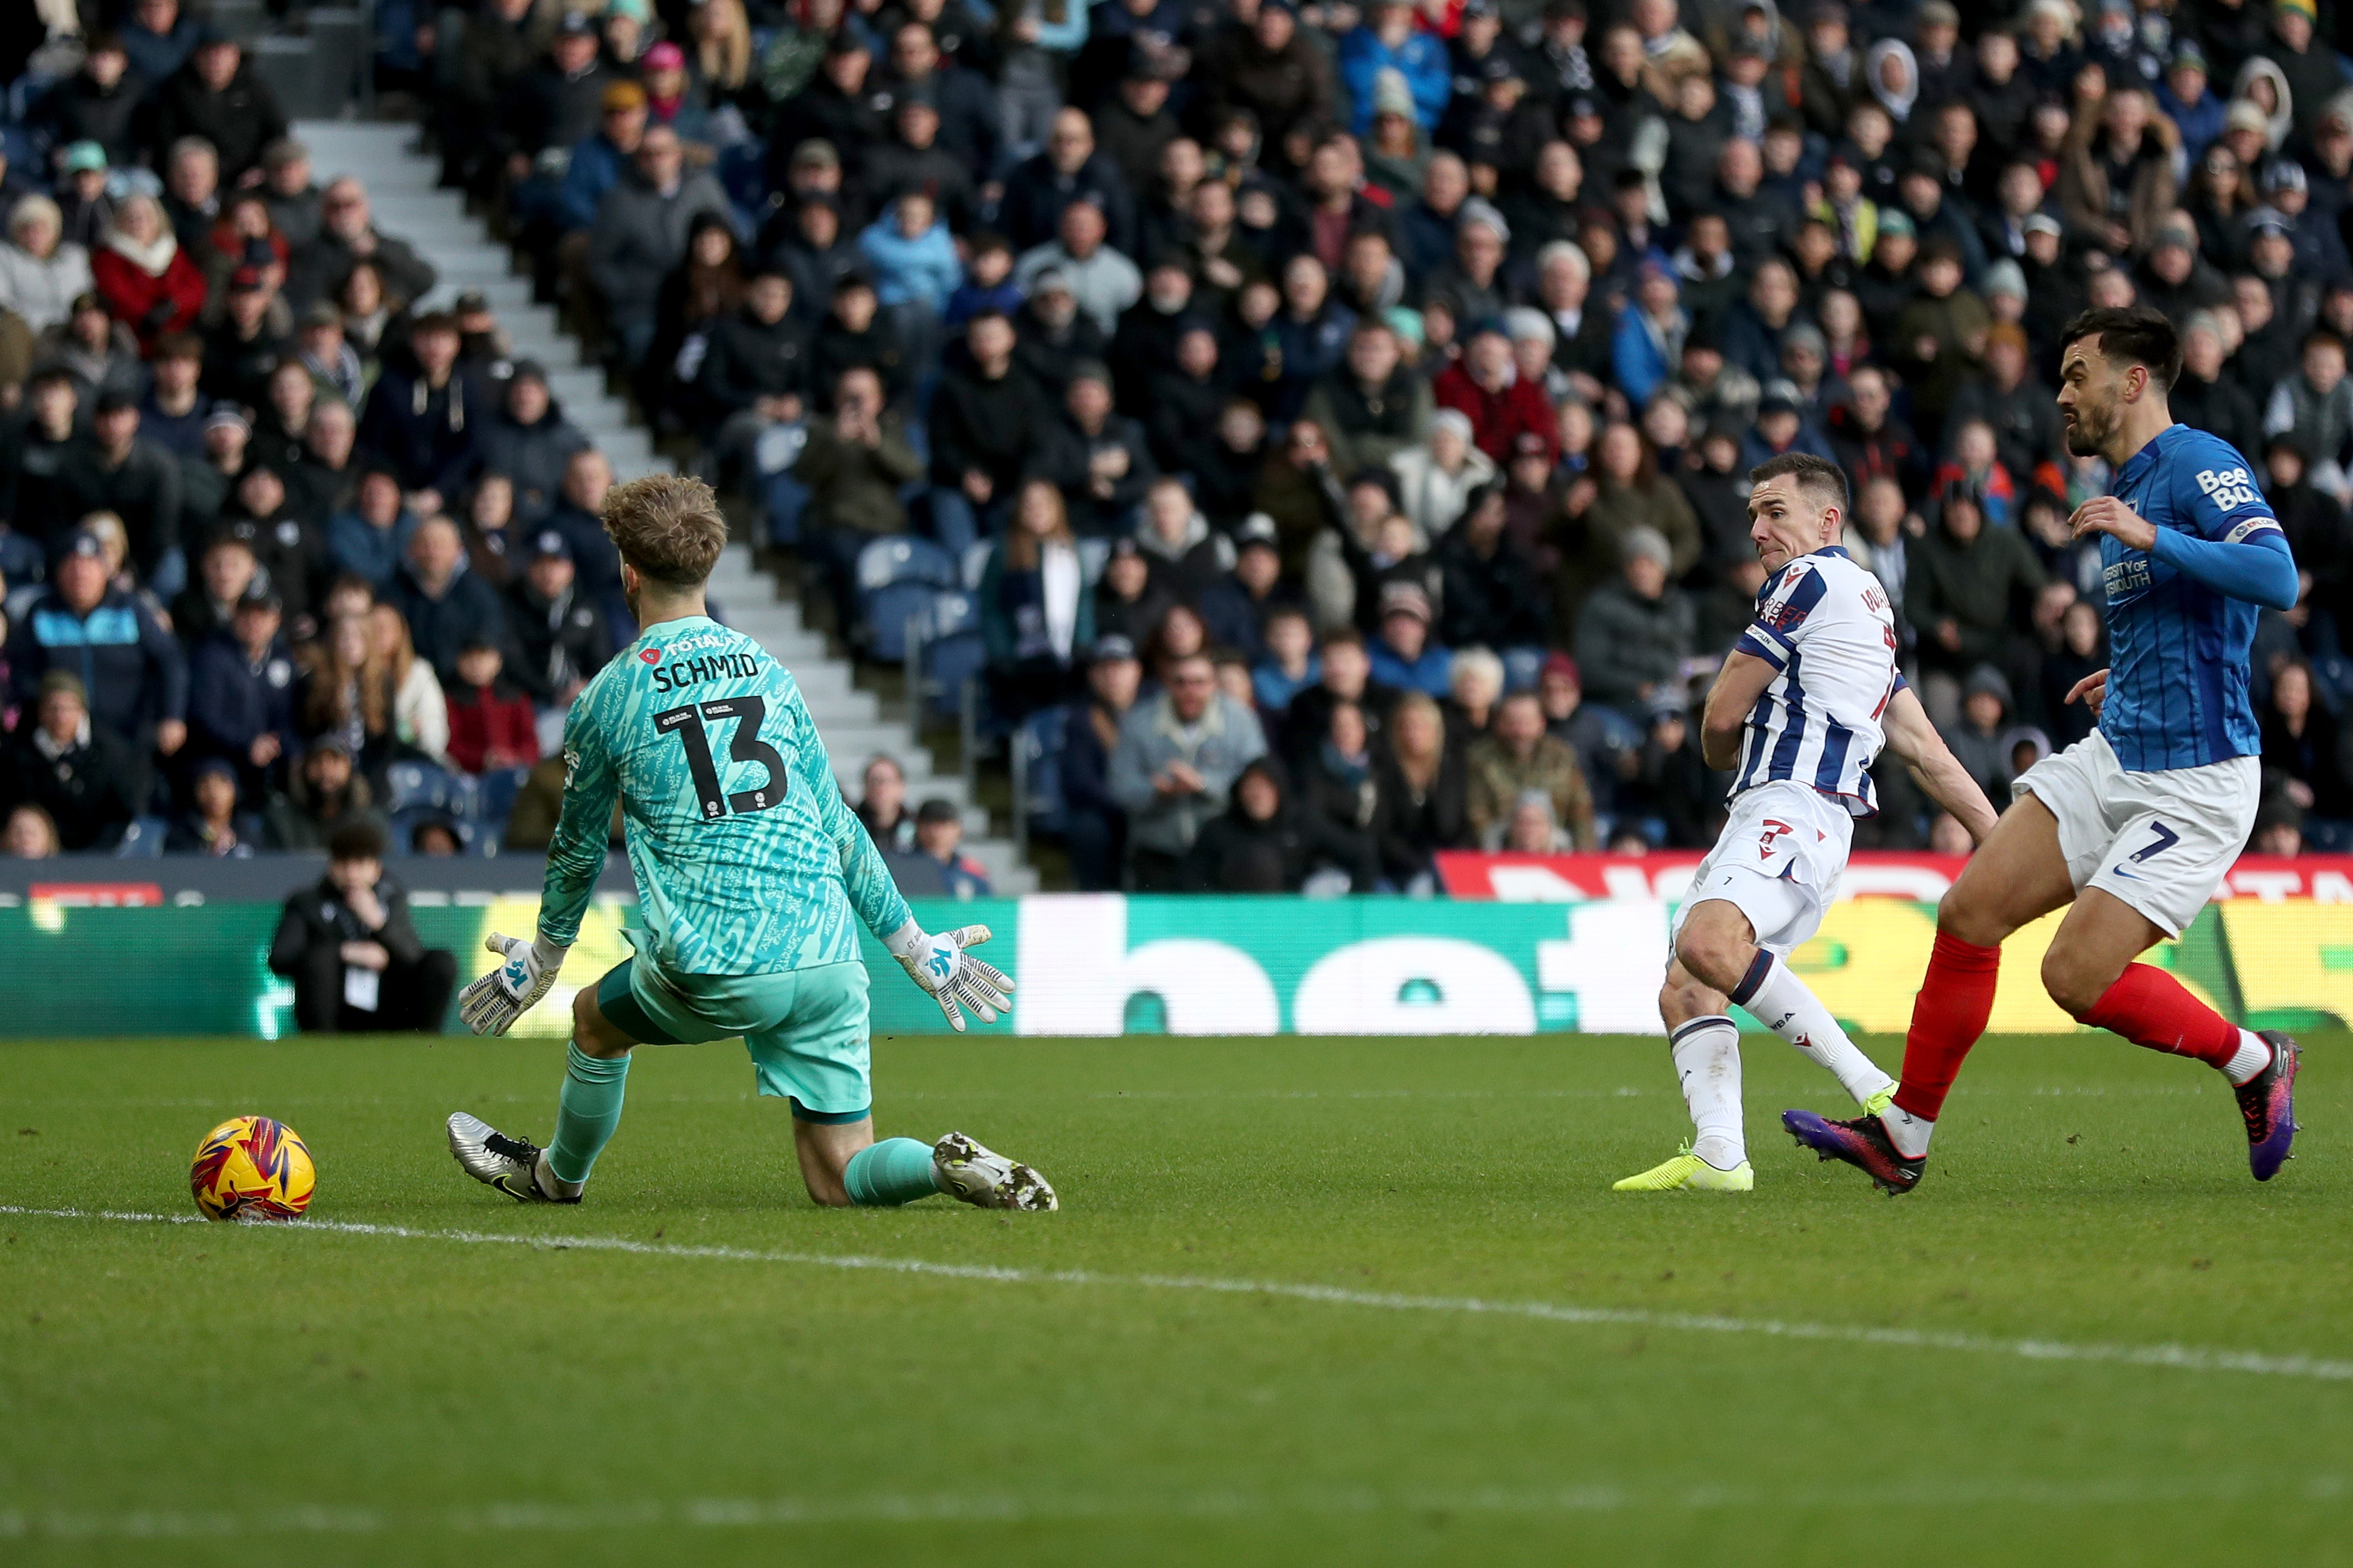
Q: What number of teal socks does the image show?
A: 2